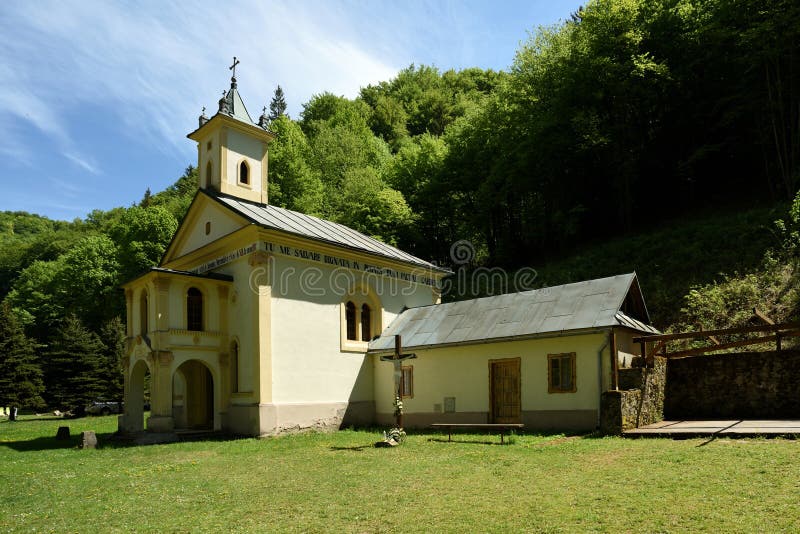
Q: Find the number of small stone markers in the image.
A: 2